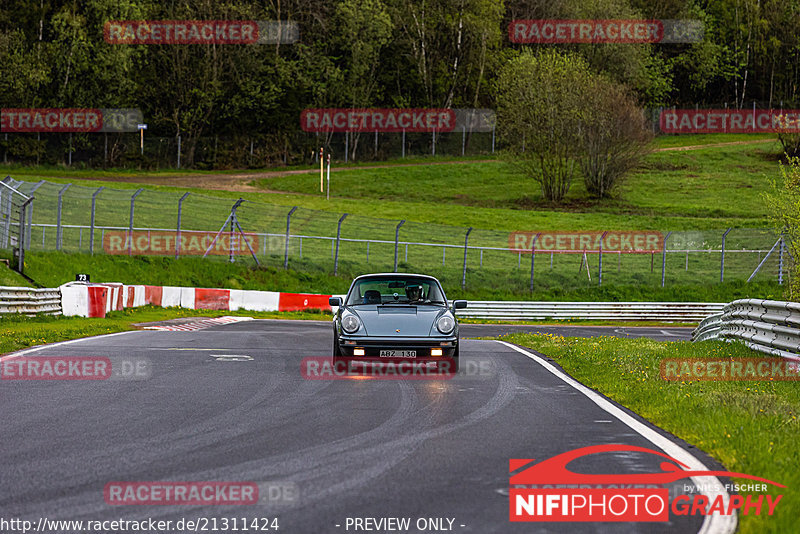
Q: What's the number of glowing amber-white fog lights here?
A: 2